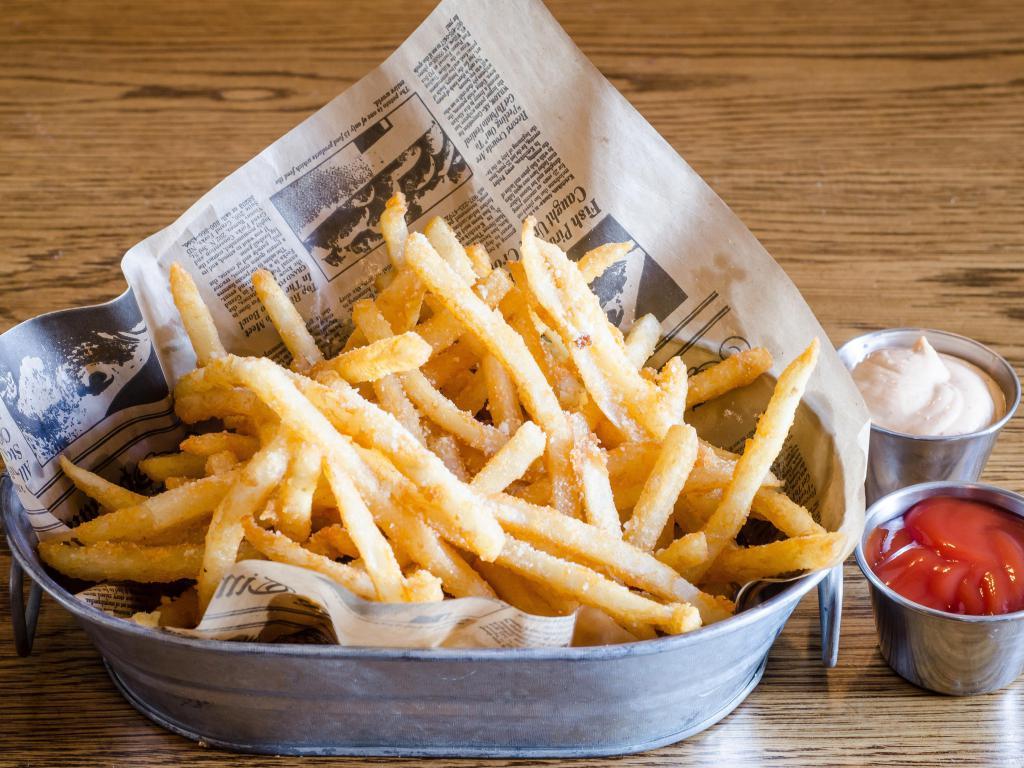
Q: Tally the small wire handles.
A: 2